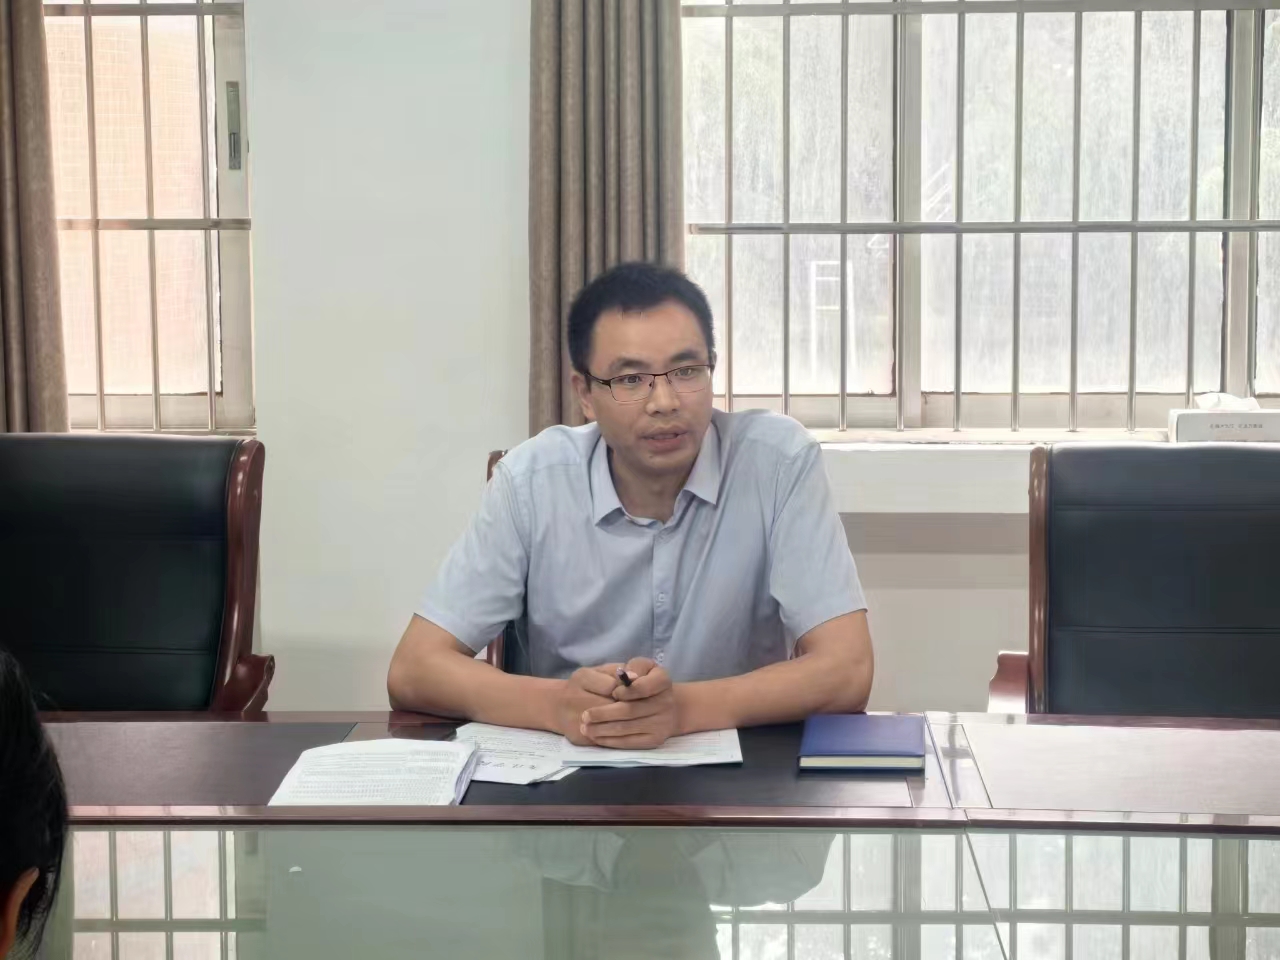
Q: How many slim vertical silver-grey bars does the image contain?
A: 13